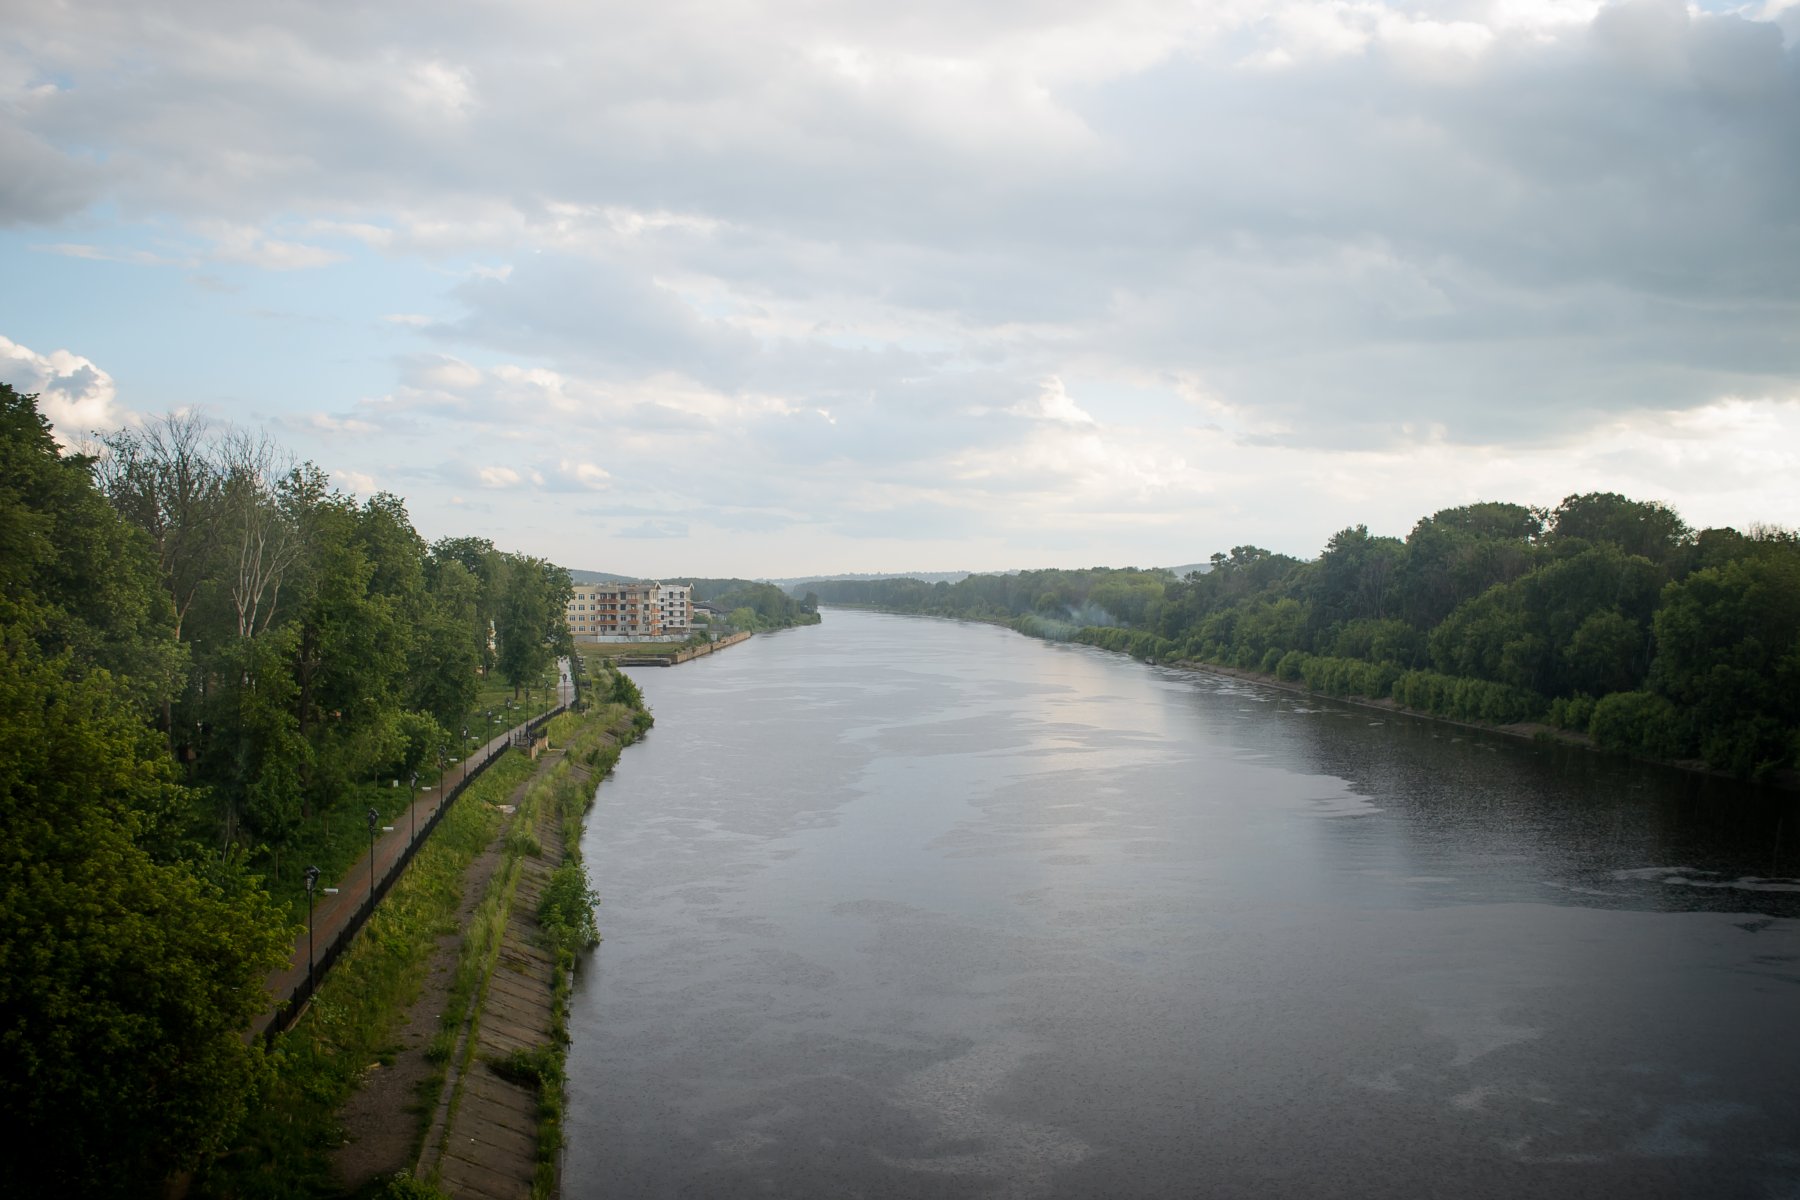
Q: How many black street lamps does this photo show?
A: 10